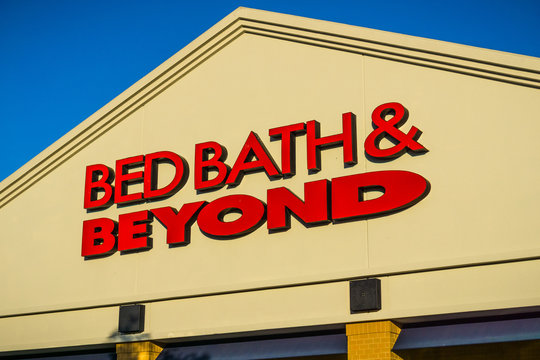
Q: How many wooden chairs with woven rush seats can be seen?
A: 0